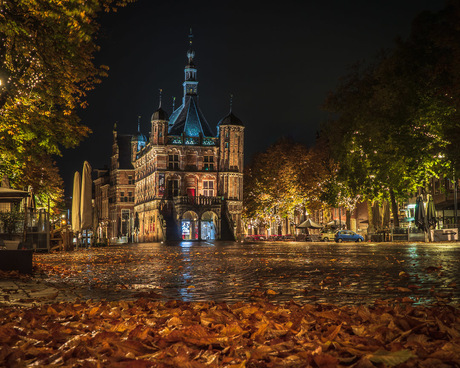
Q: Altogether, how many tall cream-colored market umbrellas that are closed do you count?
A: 2